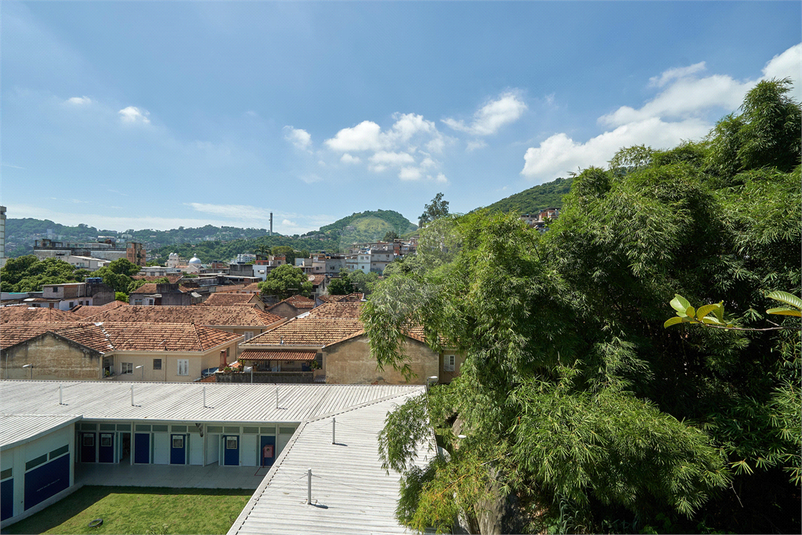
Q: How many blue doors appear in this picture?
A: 6